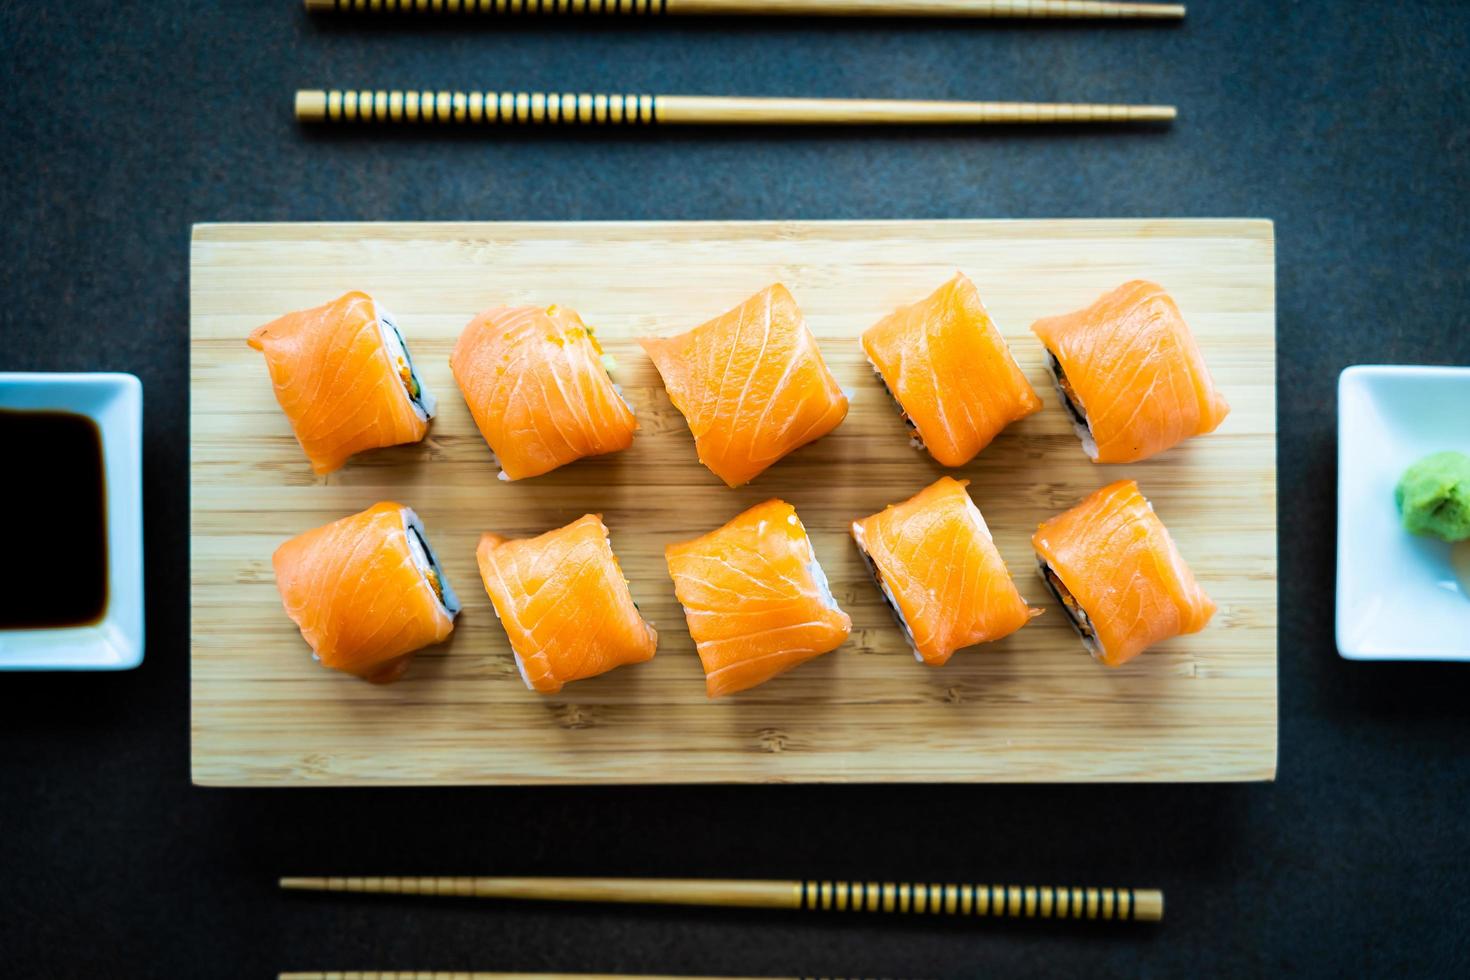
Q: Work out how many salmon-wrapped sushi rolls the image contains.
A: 10